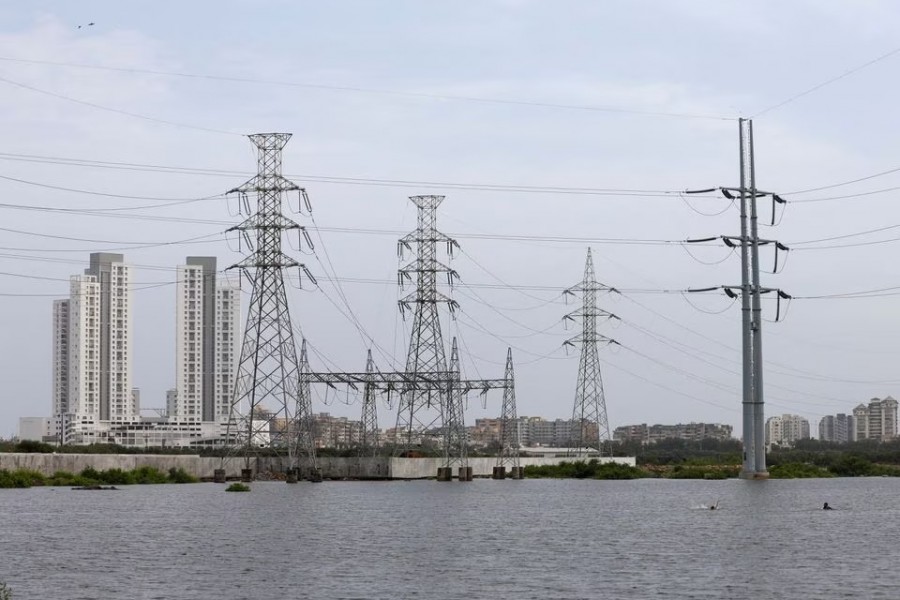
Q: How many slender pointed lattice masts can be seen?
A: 4